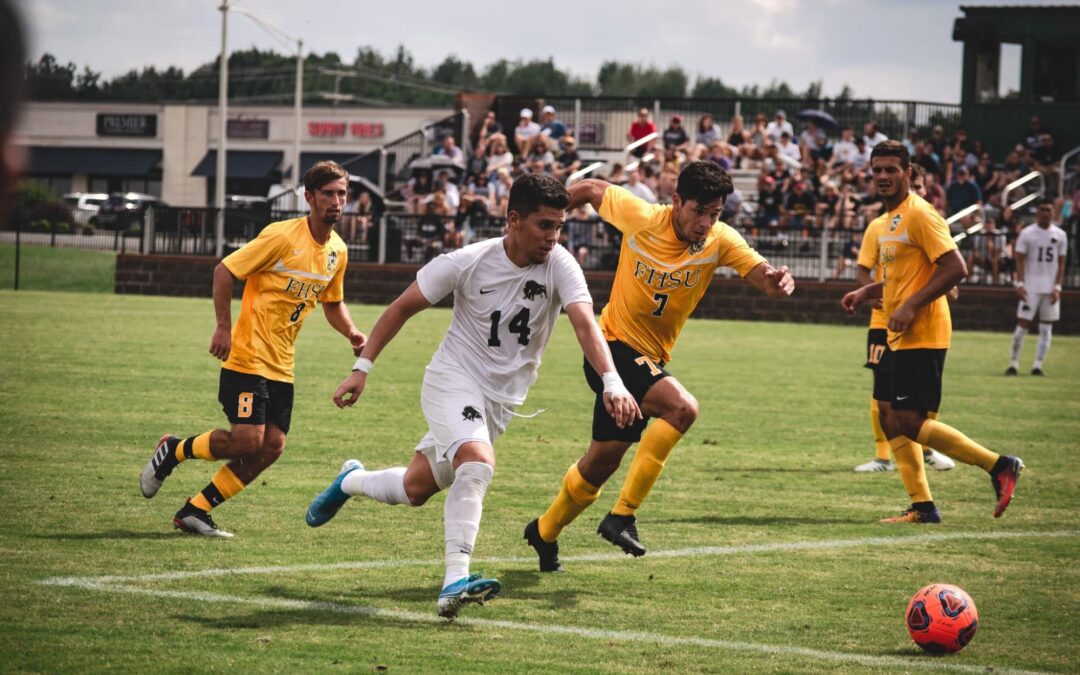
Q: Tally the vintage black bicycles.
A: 0